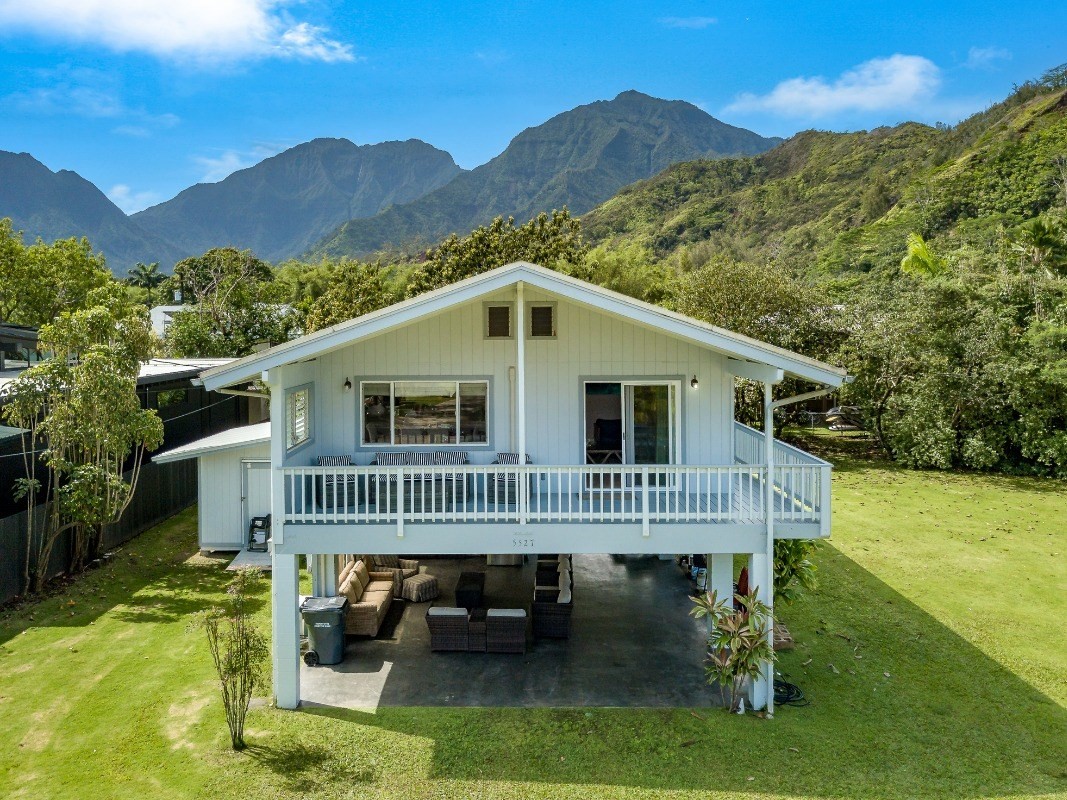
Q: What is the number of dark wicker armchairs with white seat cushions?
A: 2